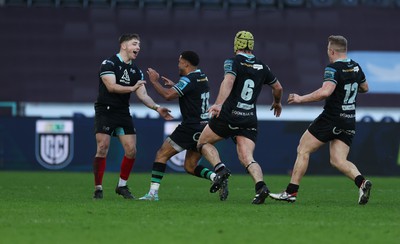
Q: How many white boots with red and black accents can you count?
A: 2